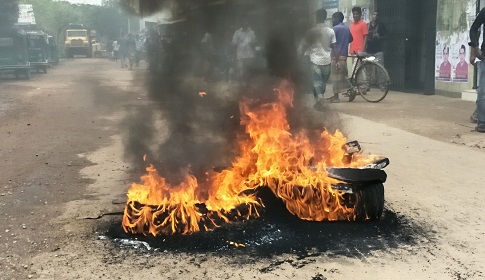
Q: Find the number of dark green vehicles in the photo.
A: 3